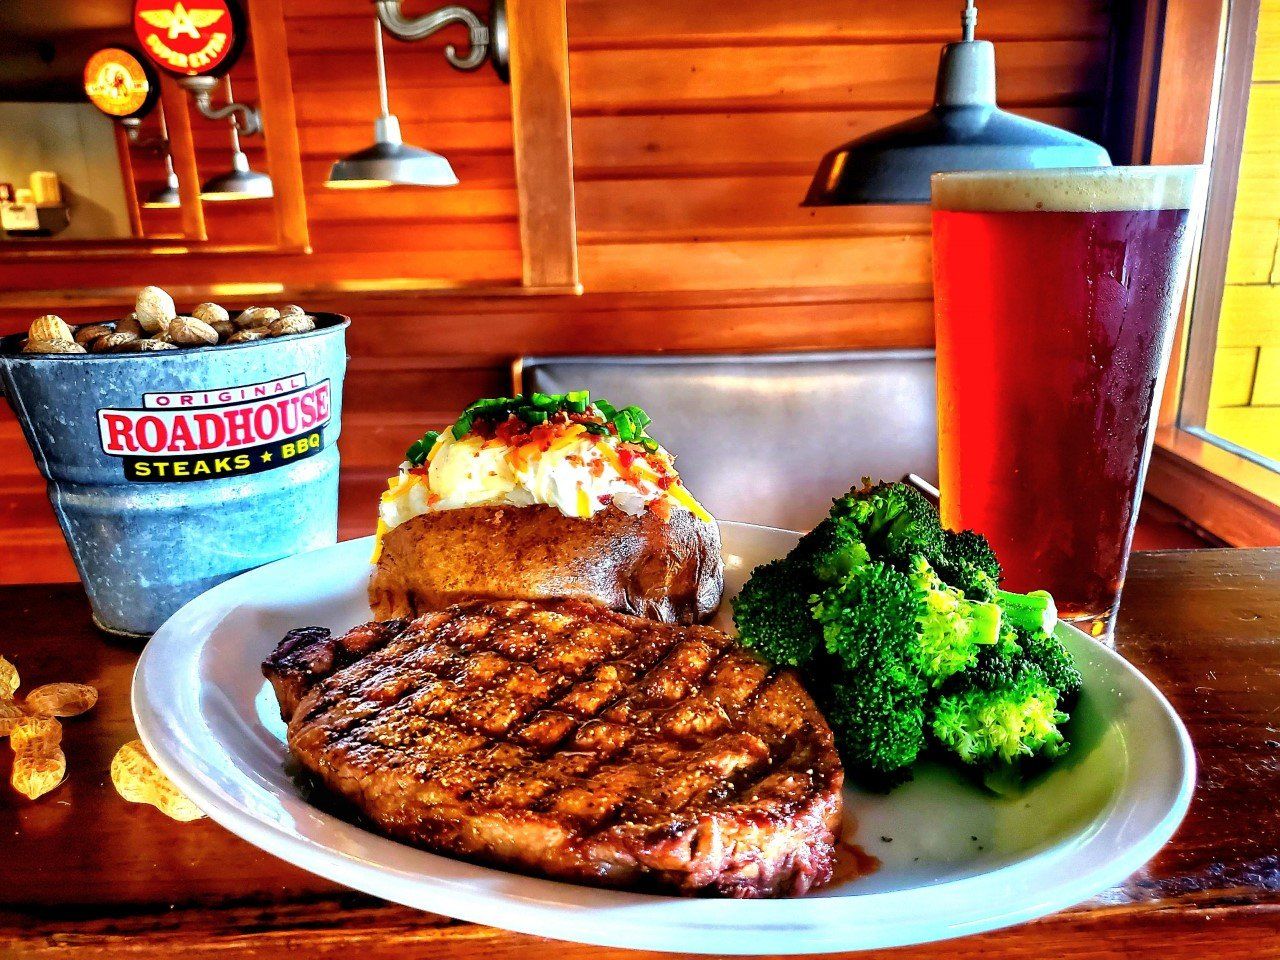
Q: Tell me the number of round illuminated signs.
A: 2